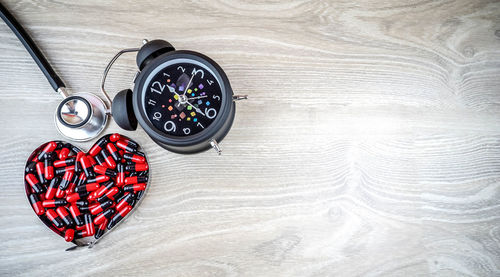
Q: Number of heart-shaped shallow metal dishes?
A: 1